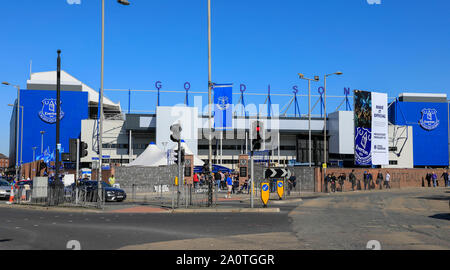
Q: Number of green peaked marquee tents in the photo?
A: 0